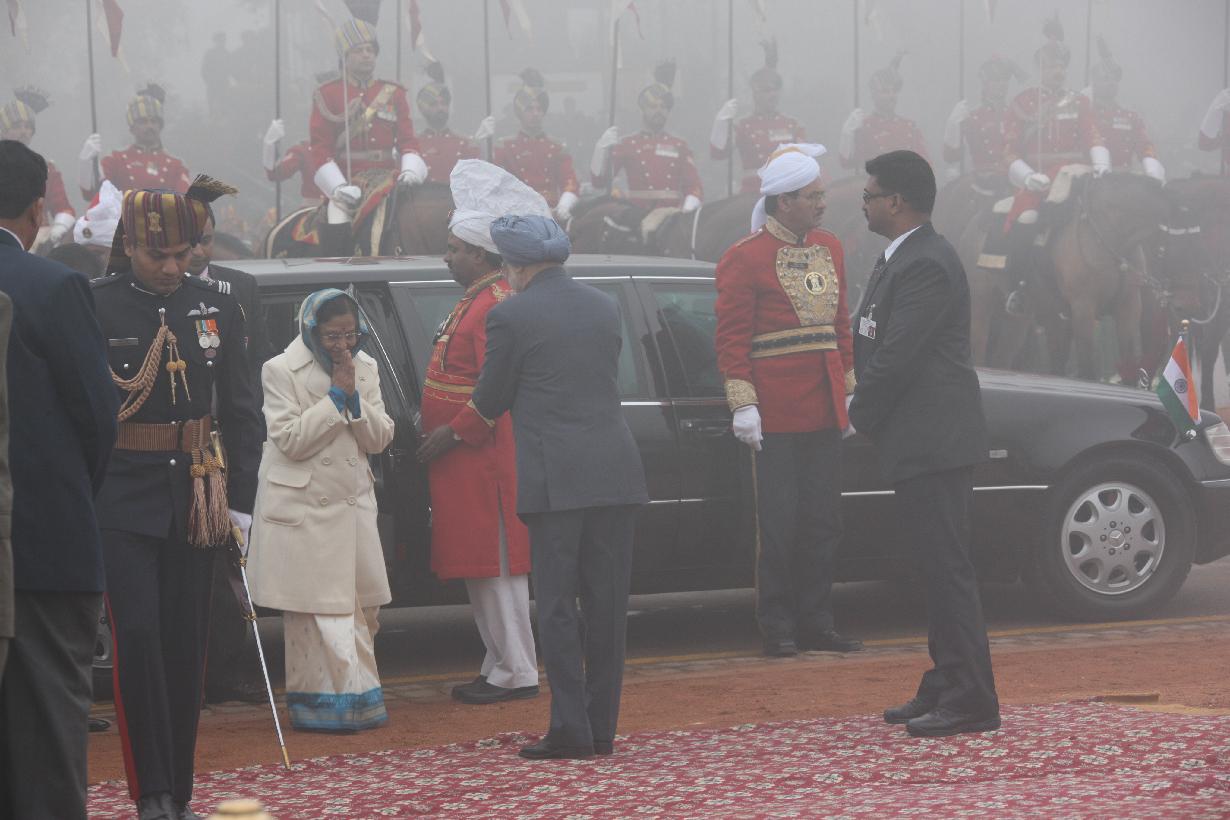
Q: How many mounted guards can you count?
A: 13